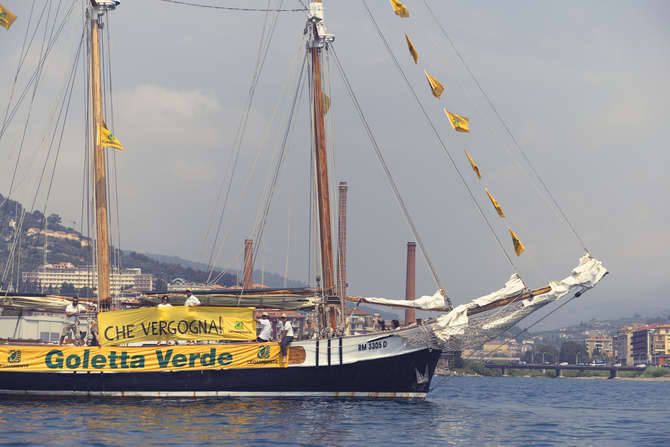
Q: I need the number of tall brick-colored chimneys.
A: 3